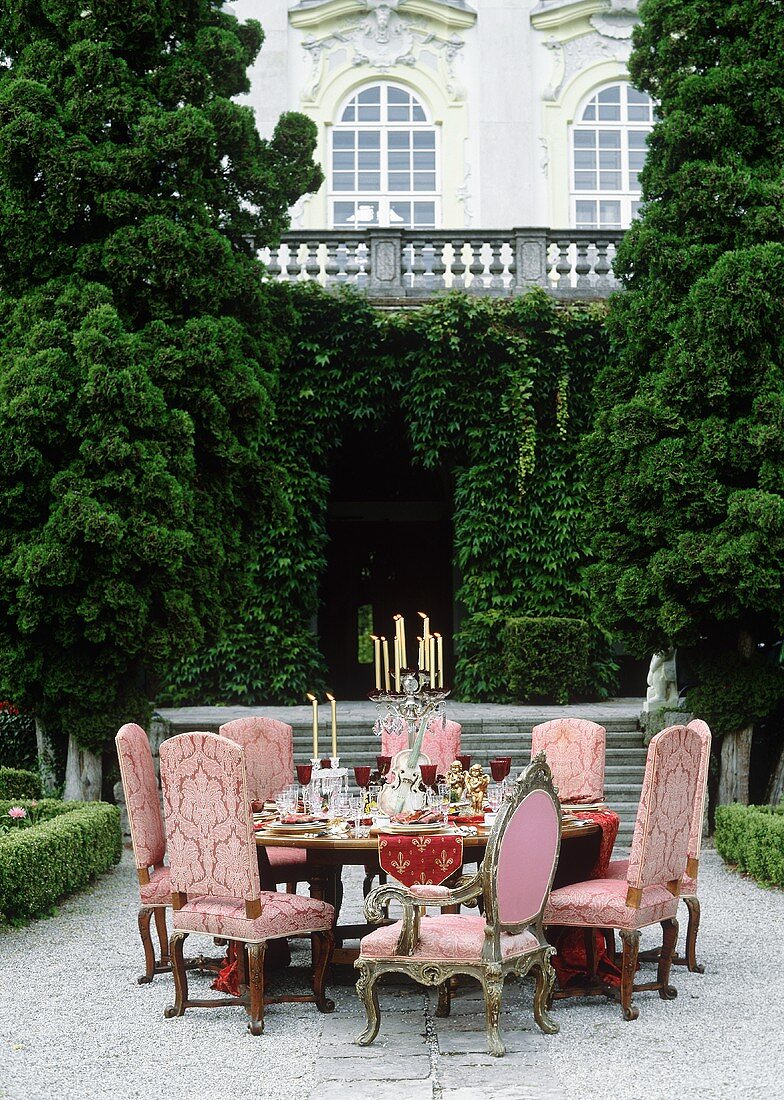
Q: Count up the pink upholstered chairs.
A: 8